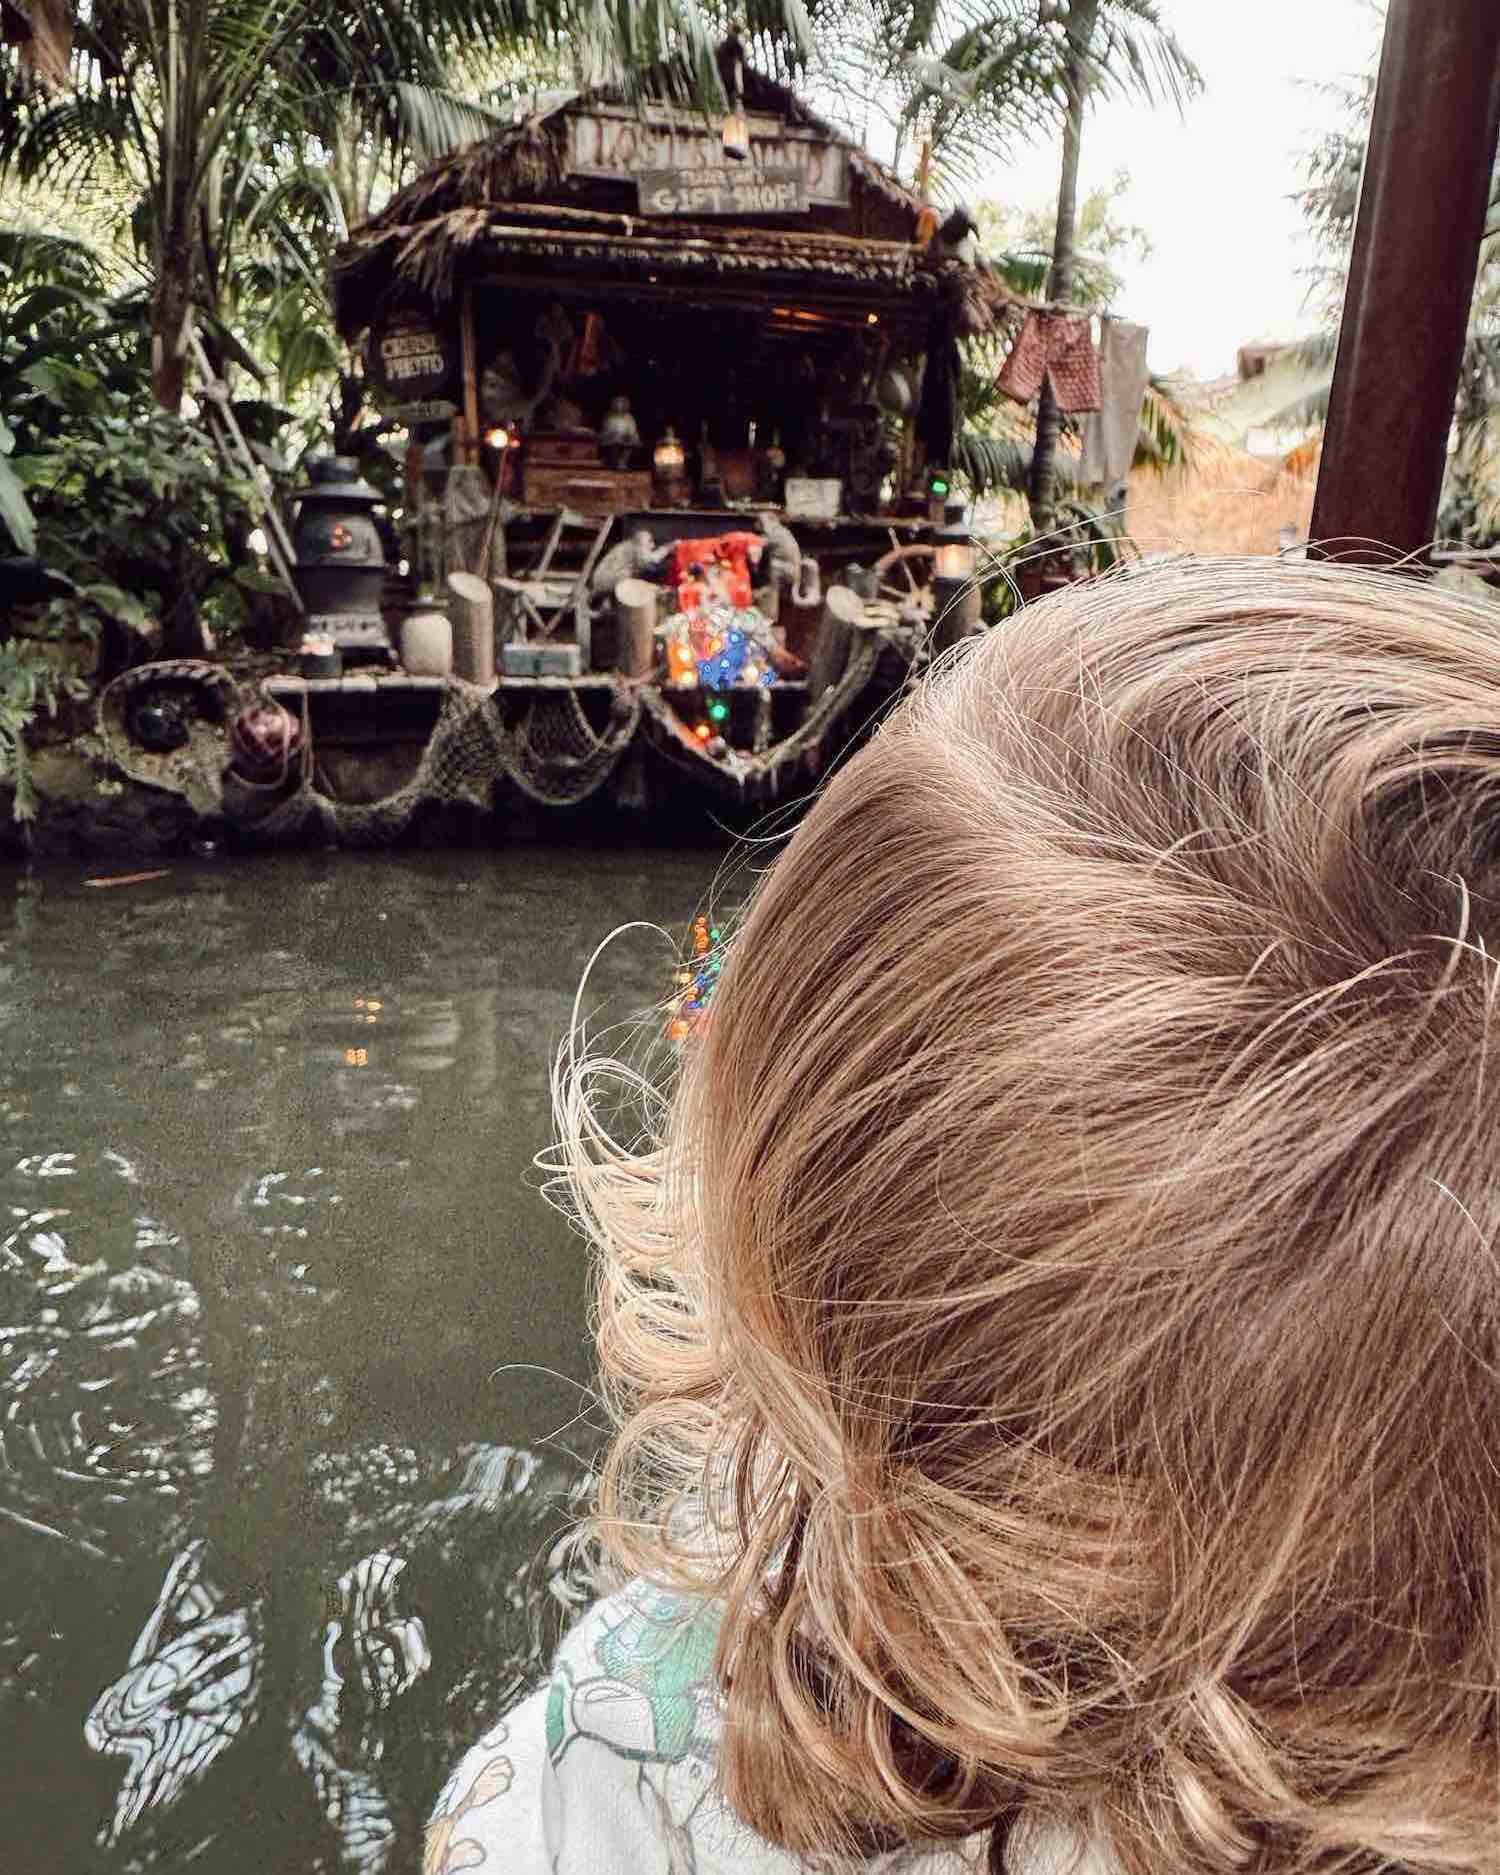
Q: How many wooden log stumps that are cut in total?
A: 3